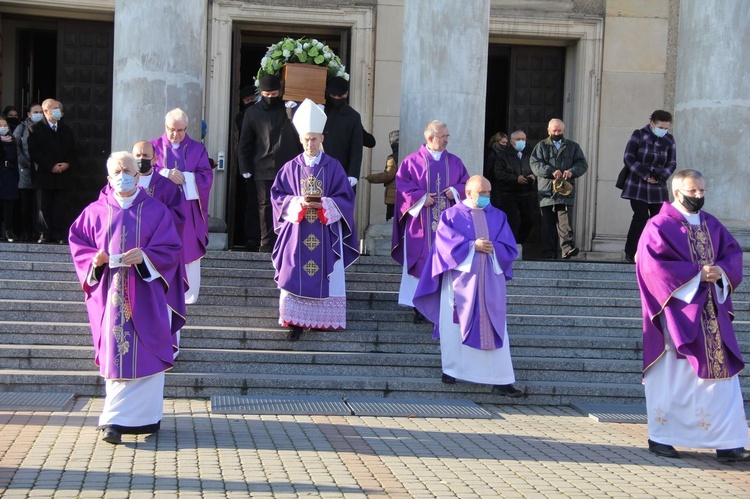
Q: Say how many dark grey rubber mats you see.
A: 4